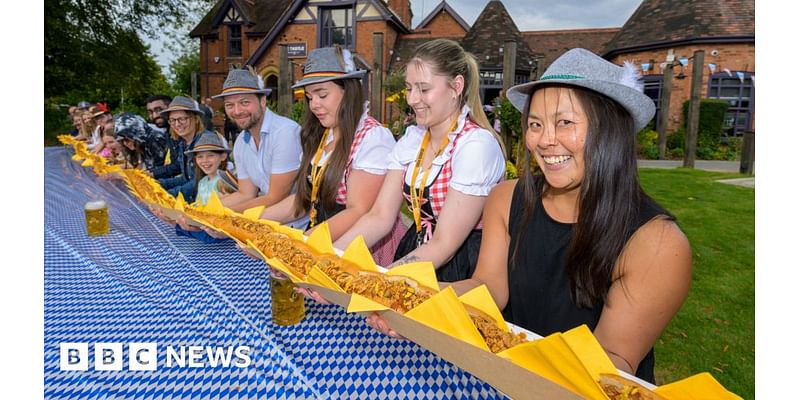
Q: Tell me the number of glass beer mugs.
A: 2